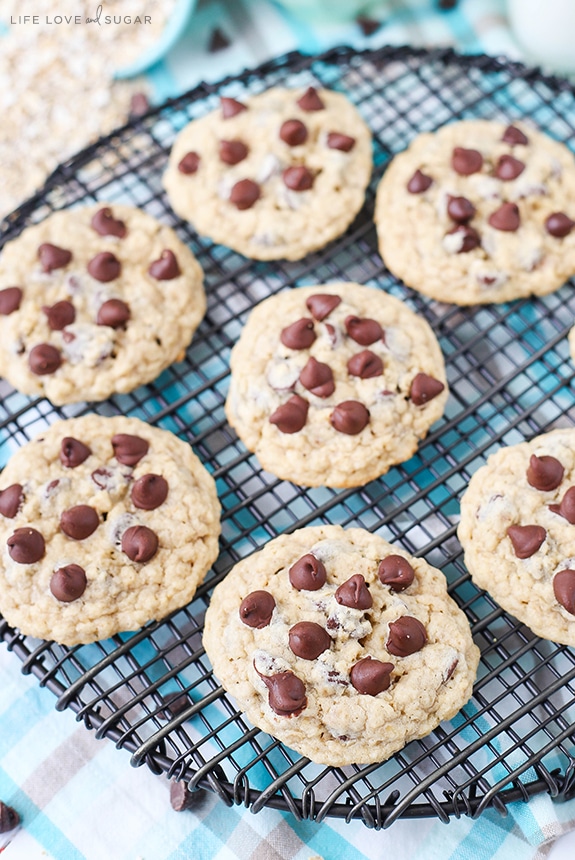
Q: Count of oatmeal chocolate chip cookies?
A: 7